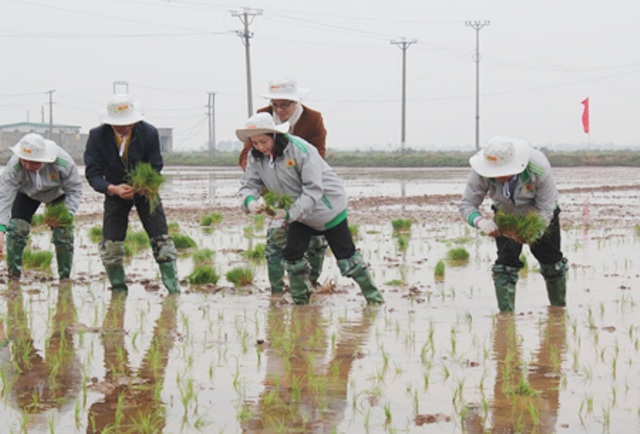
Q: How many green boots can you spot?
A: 10